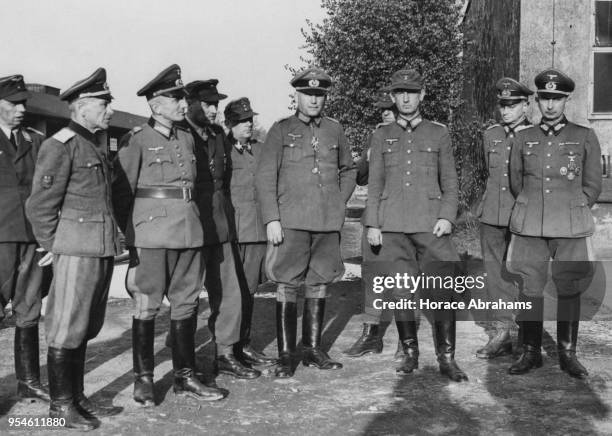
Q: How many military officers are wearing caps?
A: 10